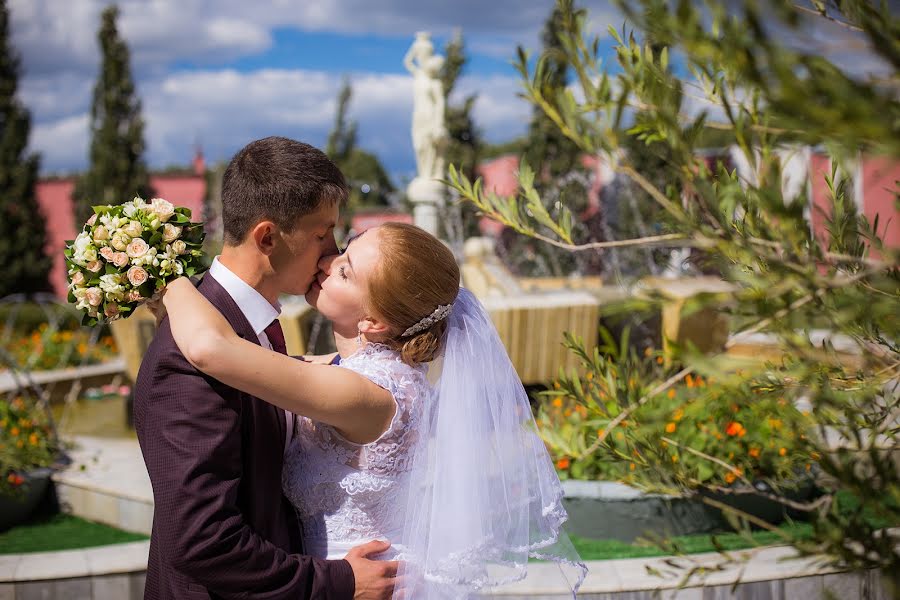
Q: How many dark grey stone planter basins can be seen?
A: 2